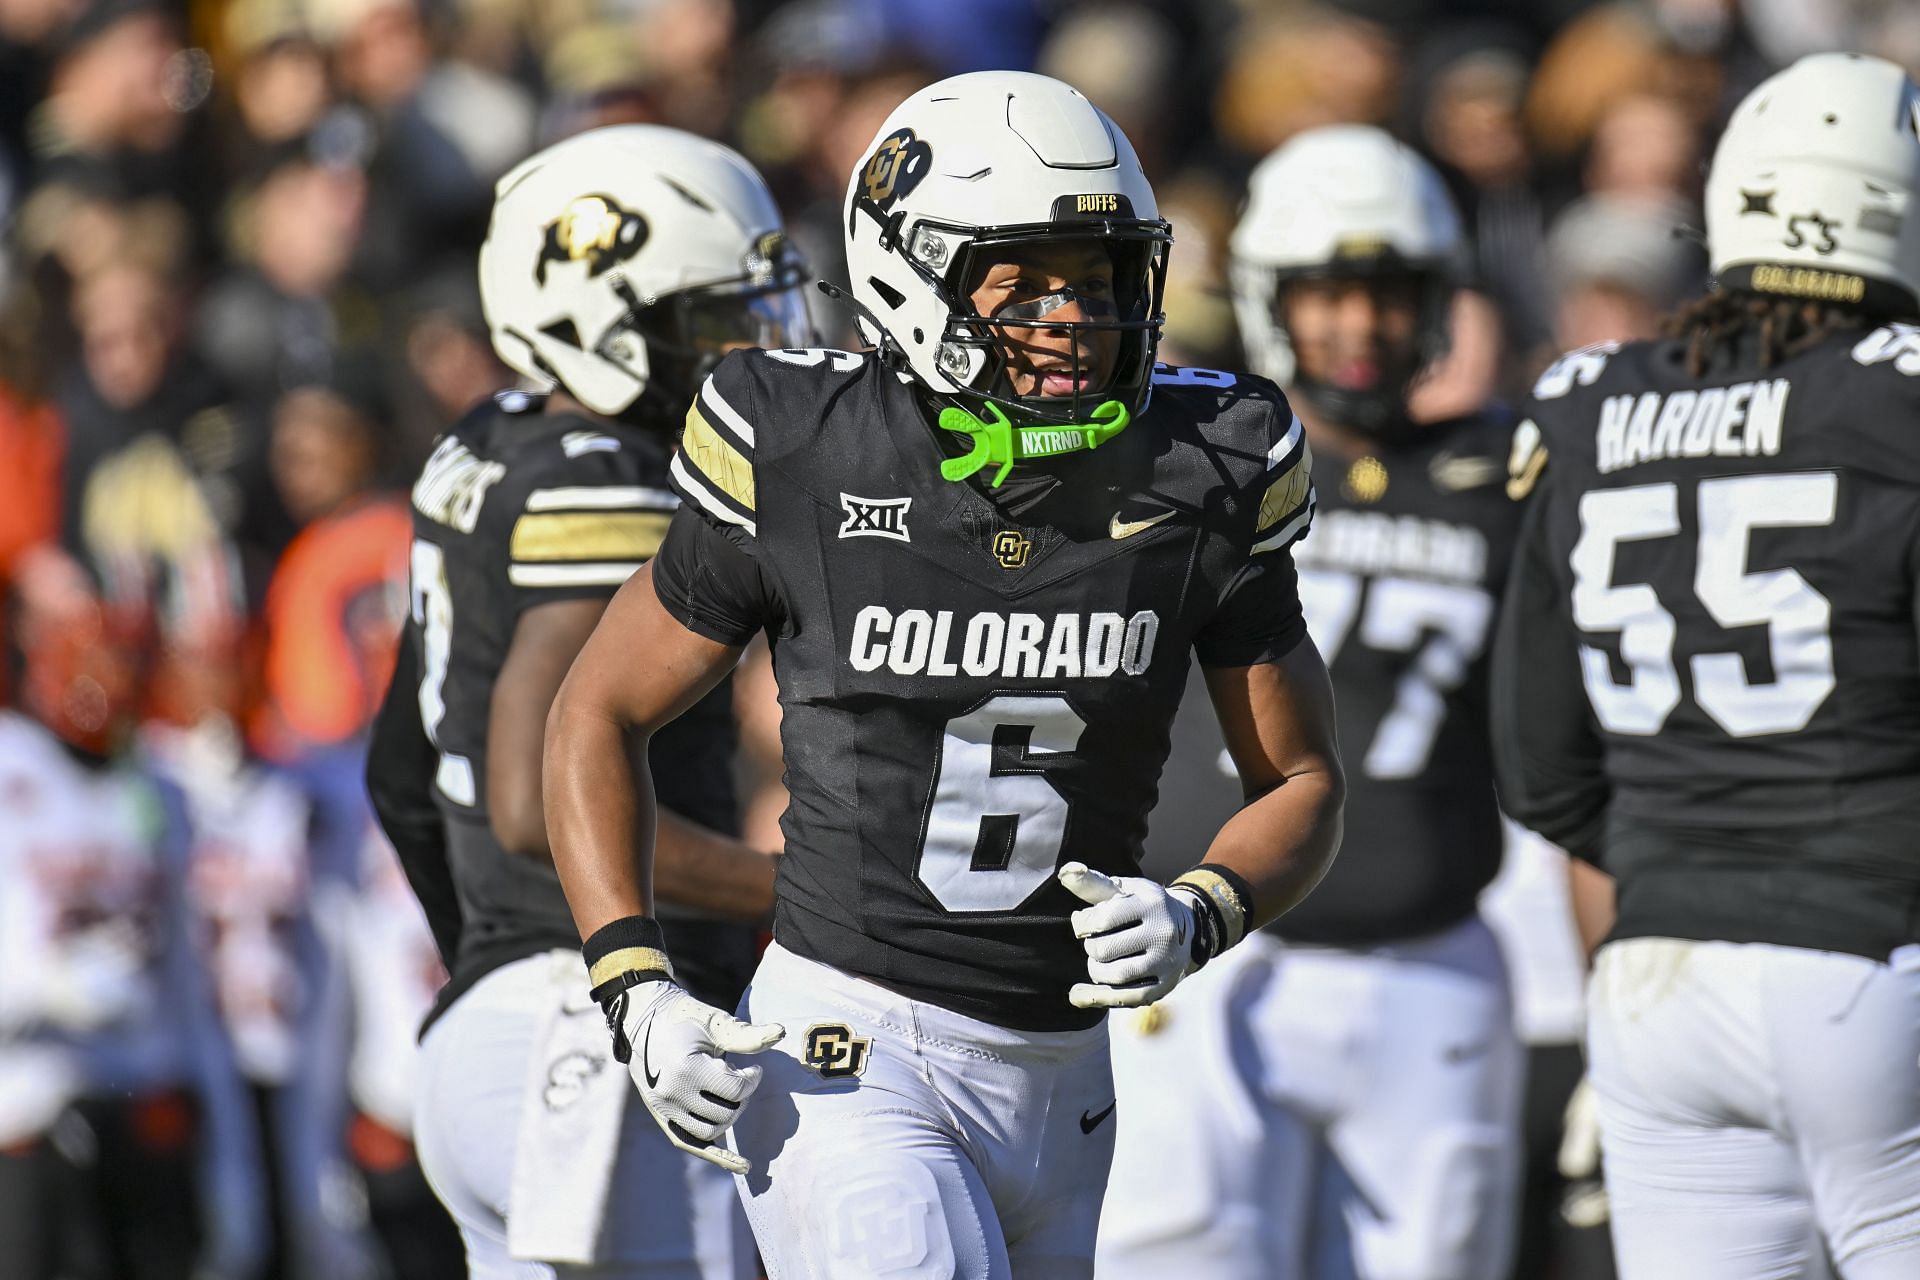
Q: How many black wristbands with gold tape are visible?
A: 2